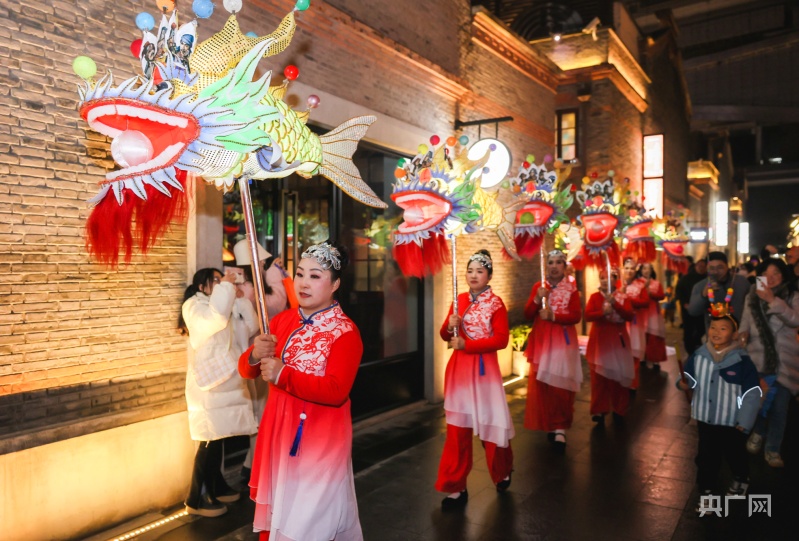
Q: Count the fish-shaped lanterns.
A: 6